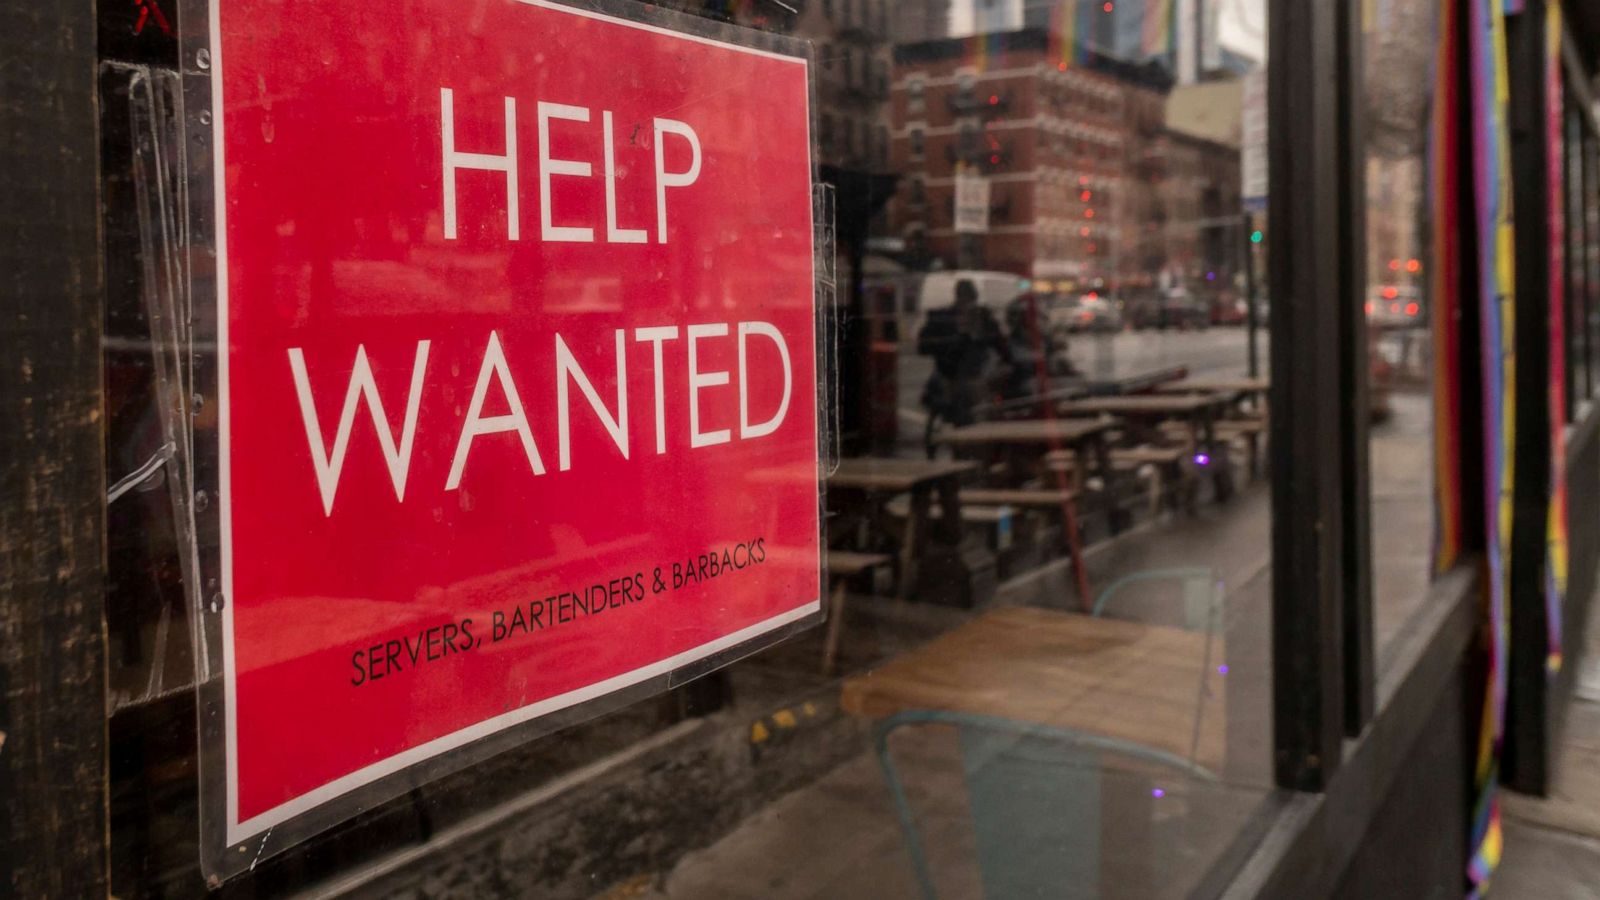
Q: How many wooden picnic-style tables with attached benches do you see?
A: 4